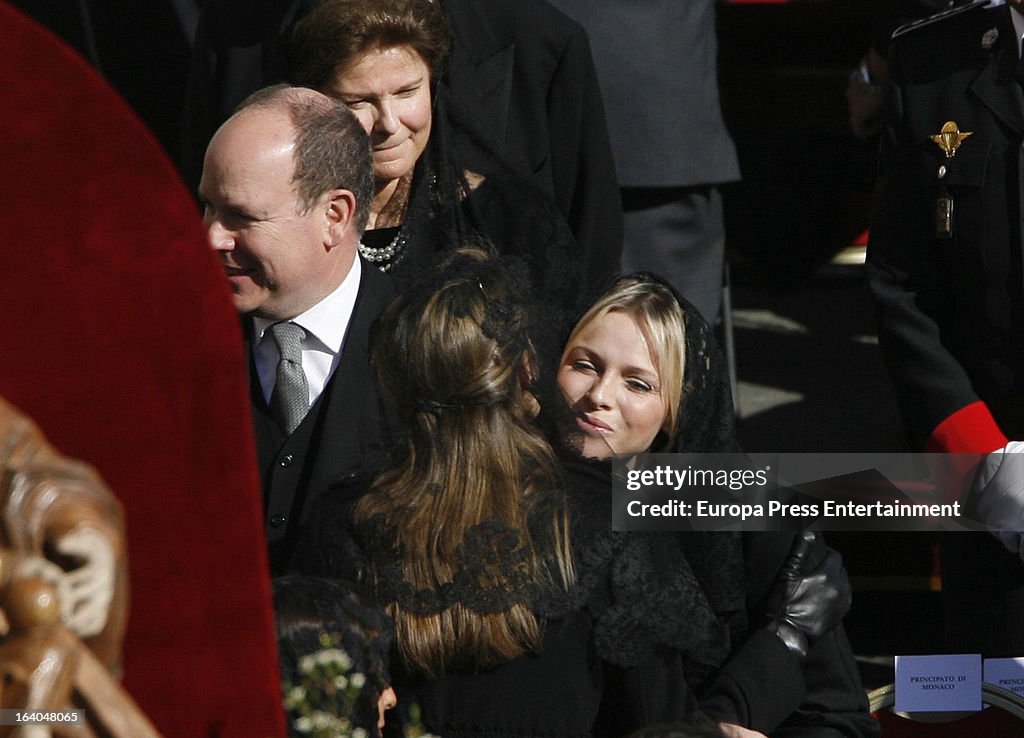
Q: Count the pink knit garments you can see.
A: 0